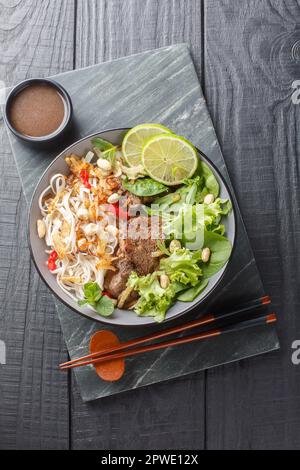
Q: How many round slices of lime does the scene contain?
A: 2